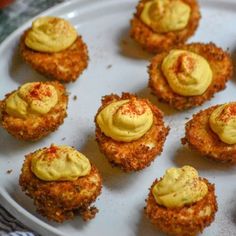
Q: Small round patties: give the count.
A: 8